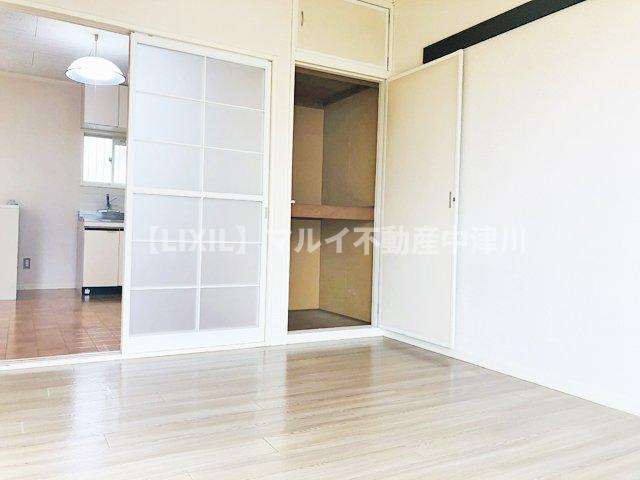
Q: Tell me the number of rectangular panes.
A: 12